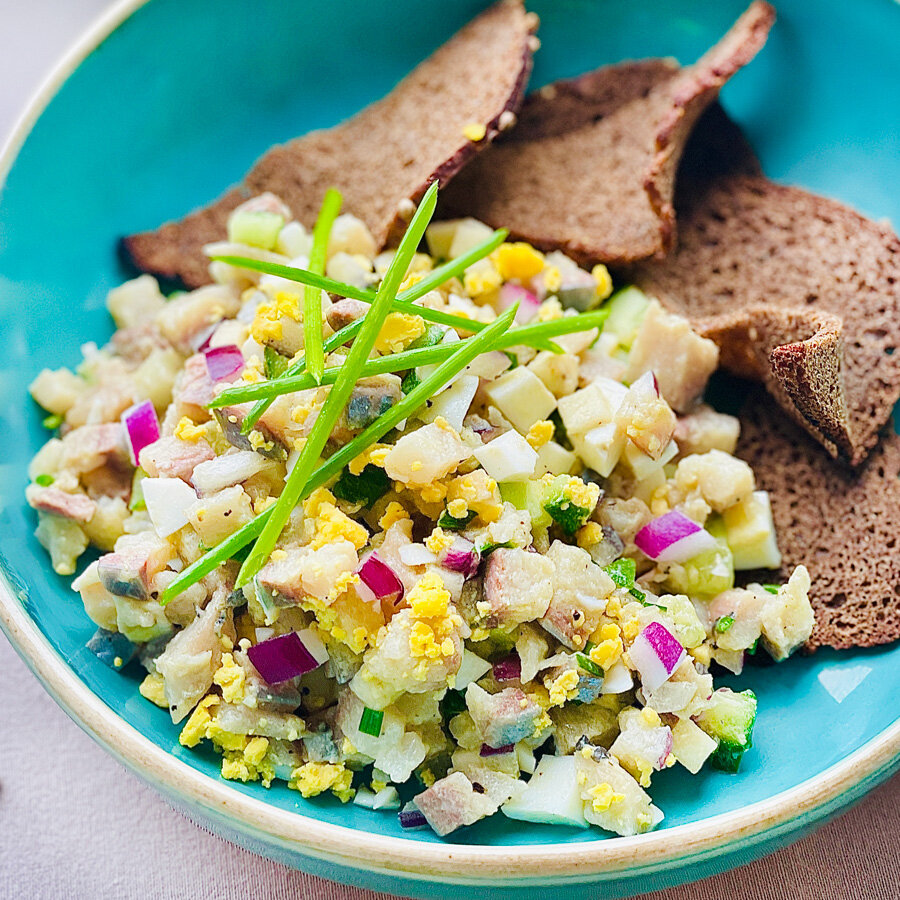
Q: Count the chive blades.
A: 6